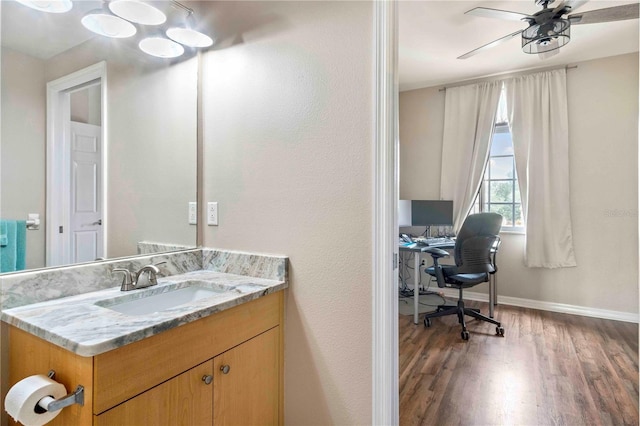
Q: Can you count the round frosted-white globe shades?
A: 5